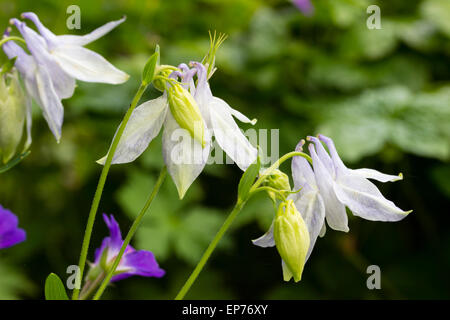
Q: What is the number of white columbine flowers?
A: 3